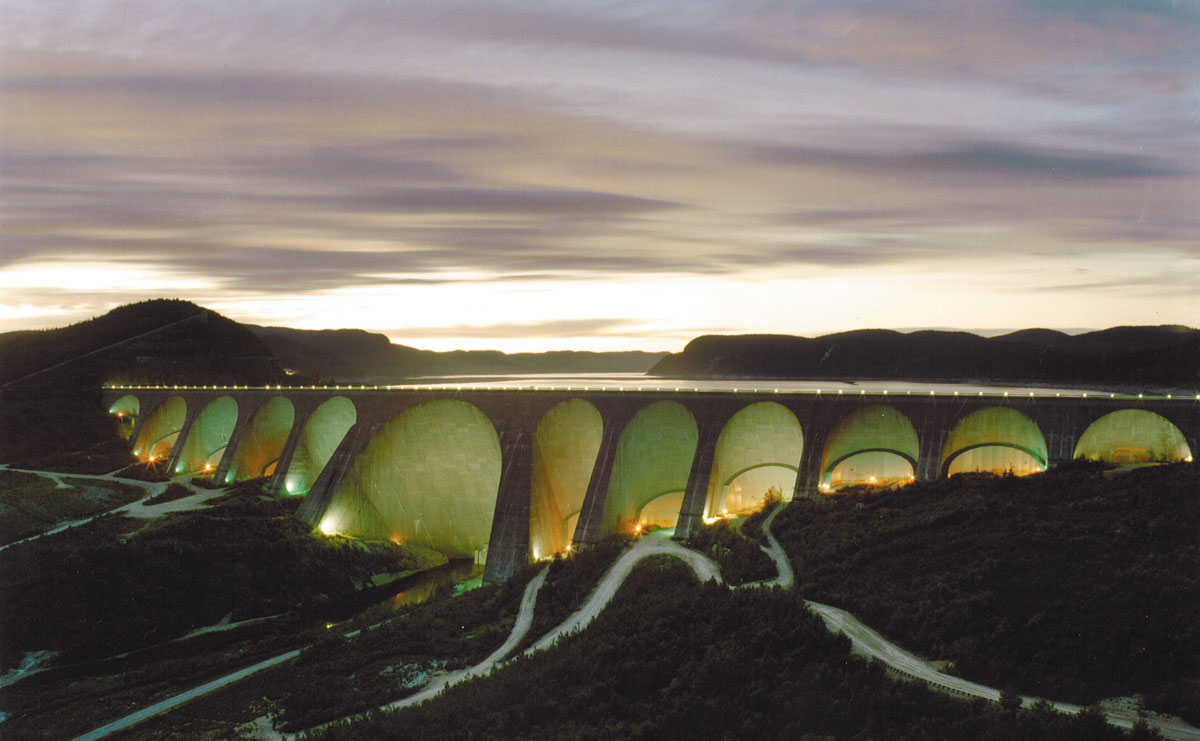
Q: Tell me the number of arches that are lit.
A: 12